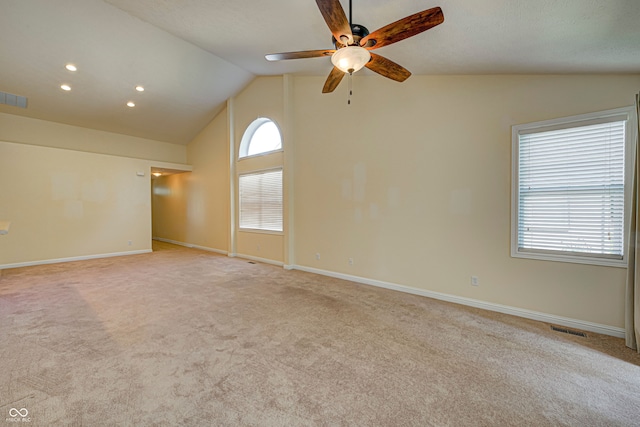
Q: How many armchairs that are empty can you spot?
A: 0